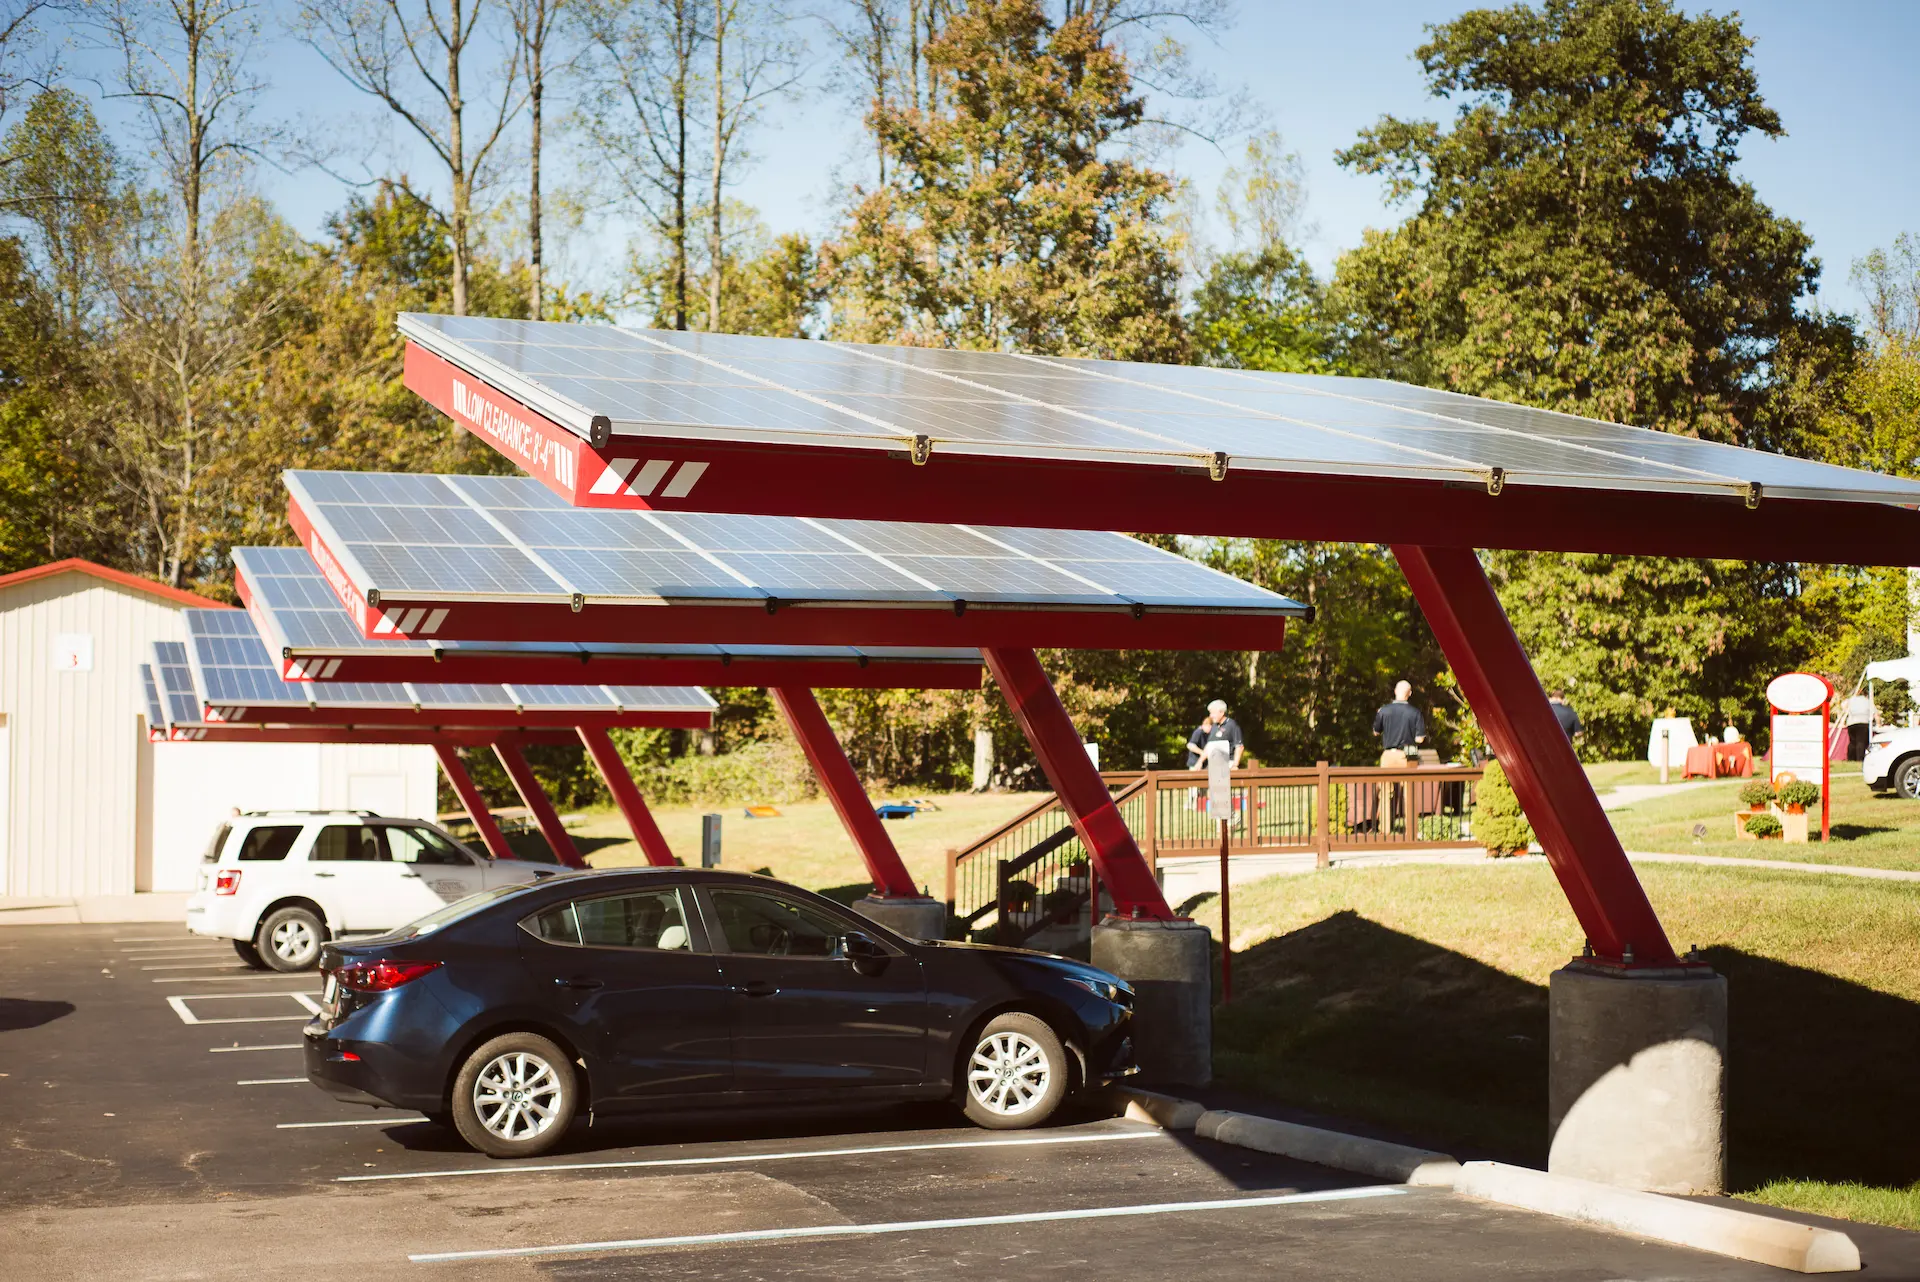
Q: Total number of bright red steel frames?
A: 6